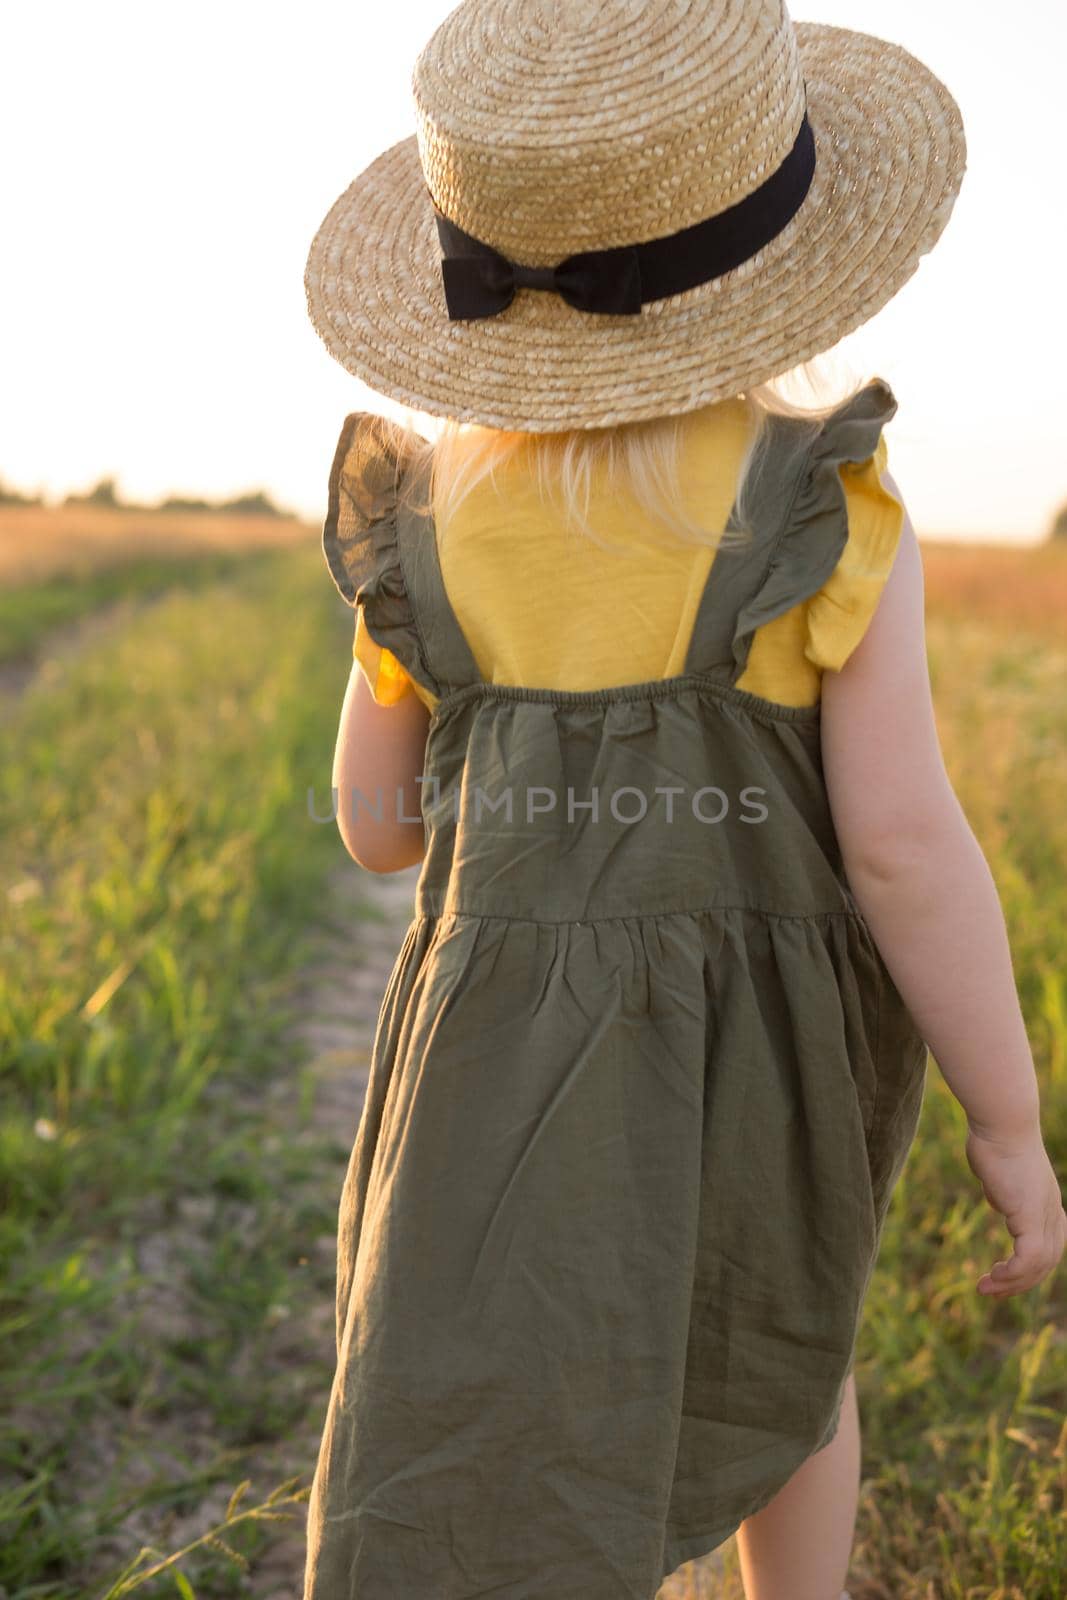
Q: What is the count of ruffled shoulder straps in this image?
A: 2